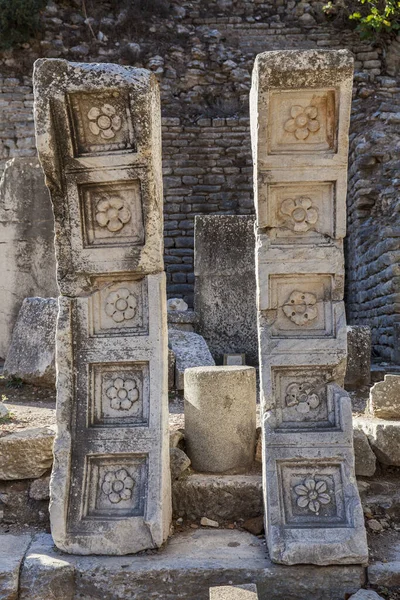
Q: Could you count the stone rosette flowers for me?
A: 10